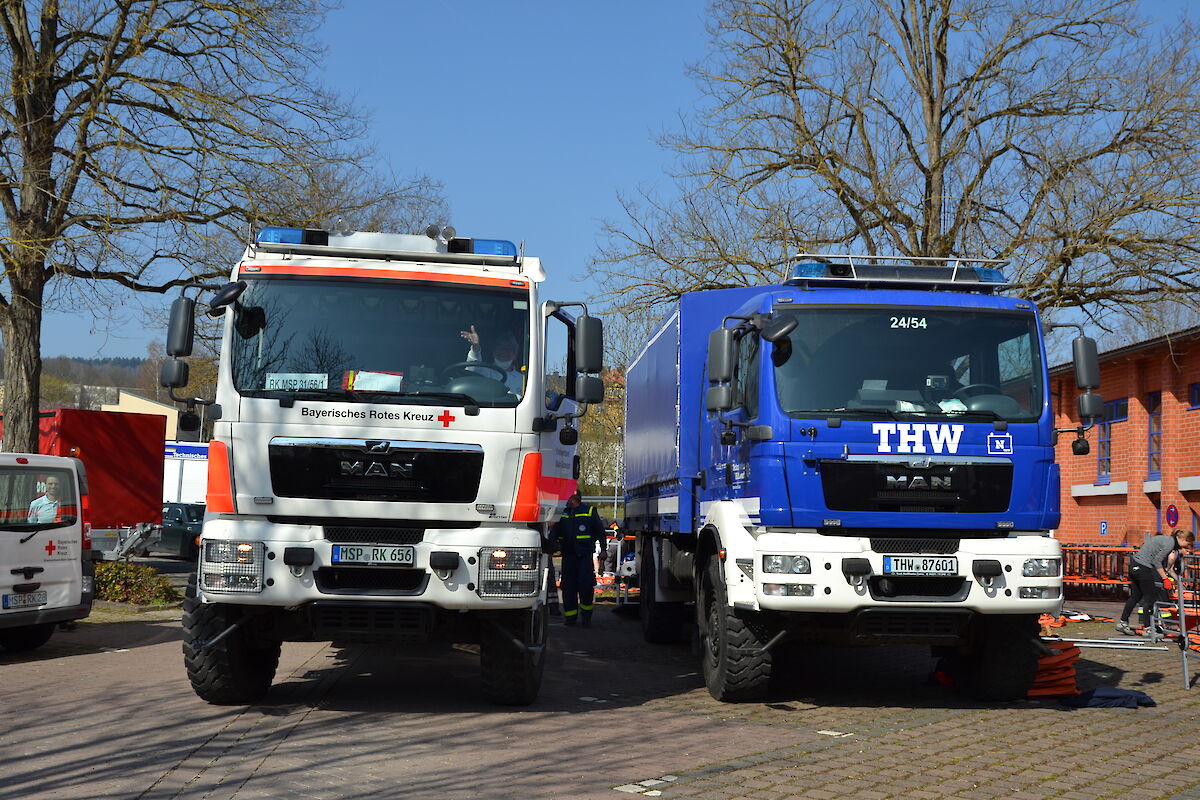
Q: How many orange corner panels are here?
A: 2